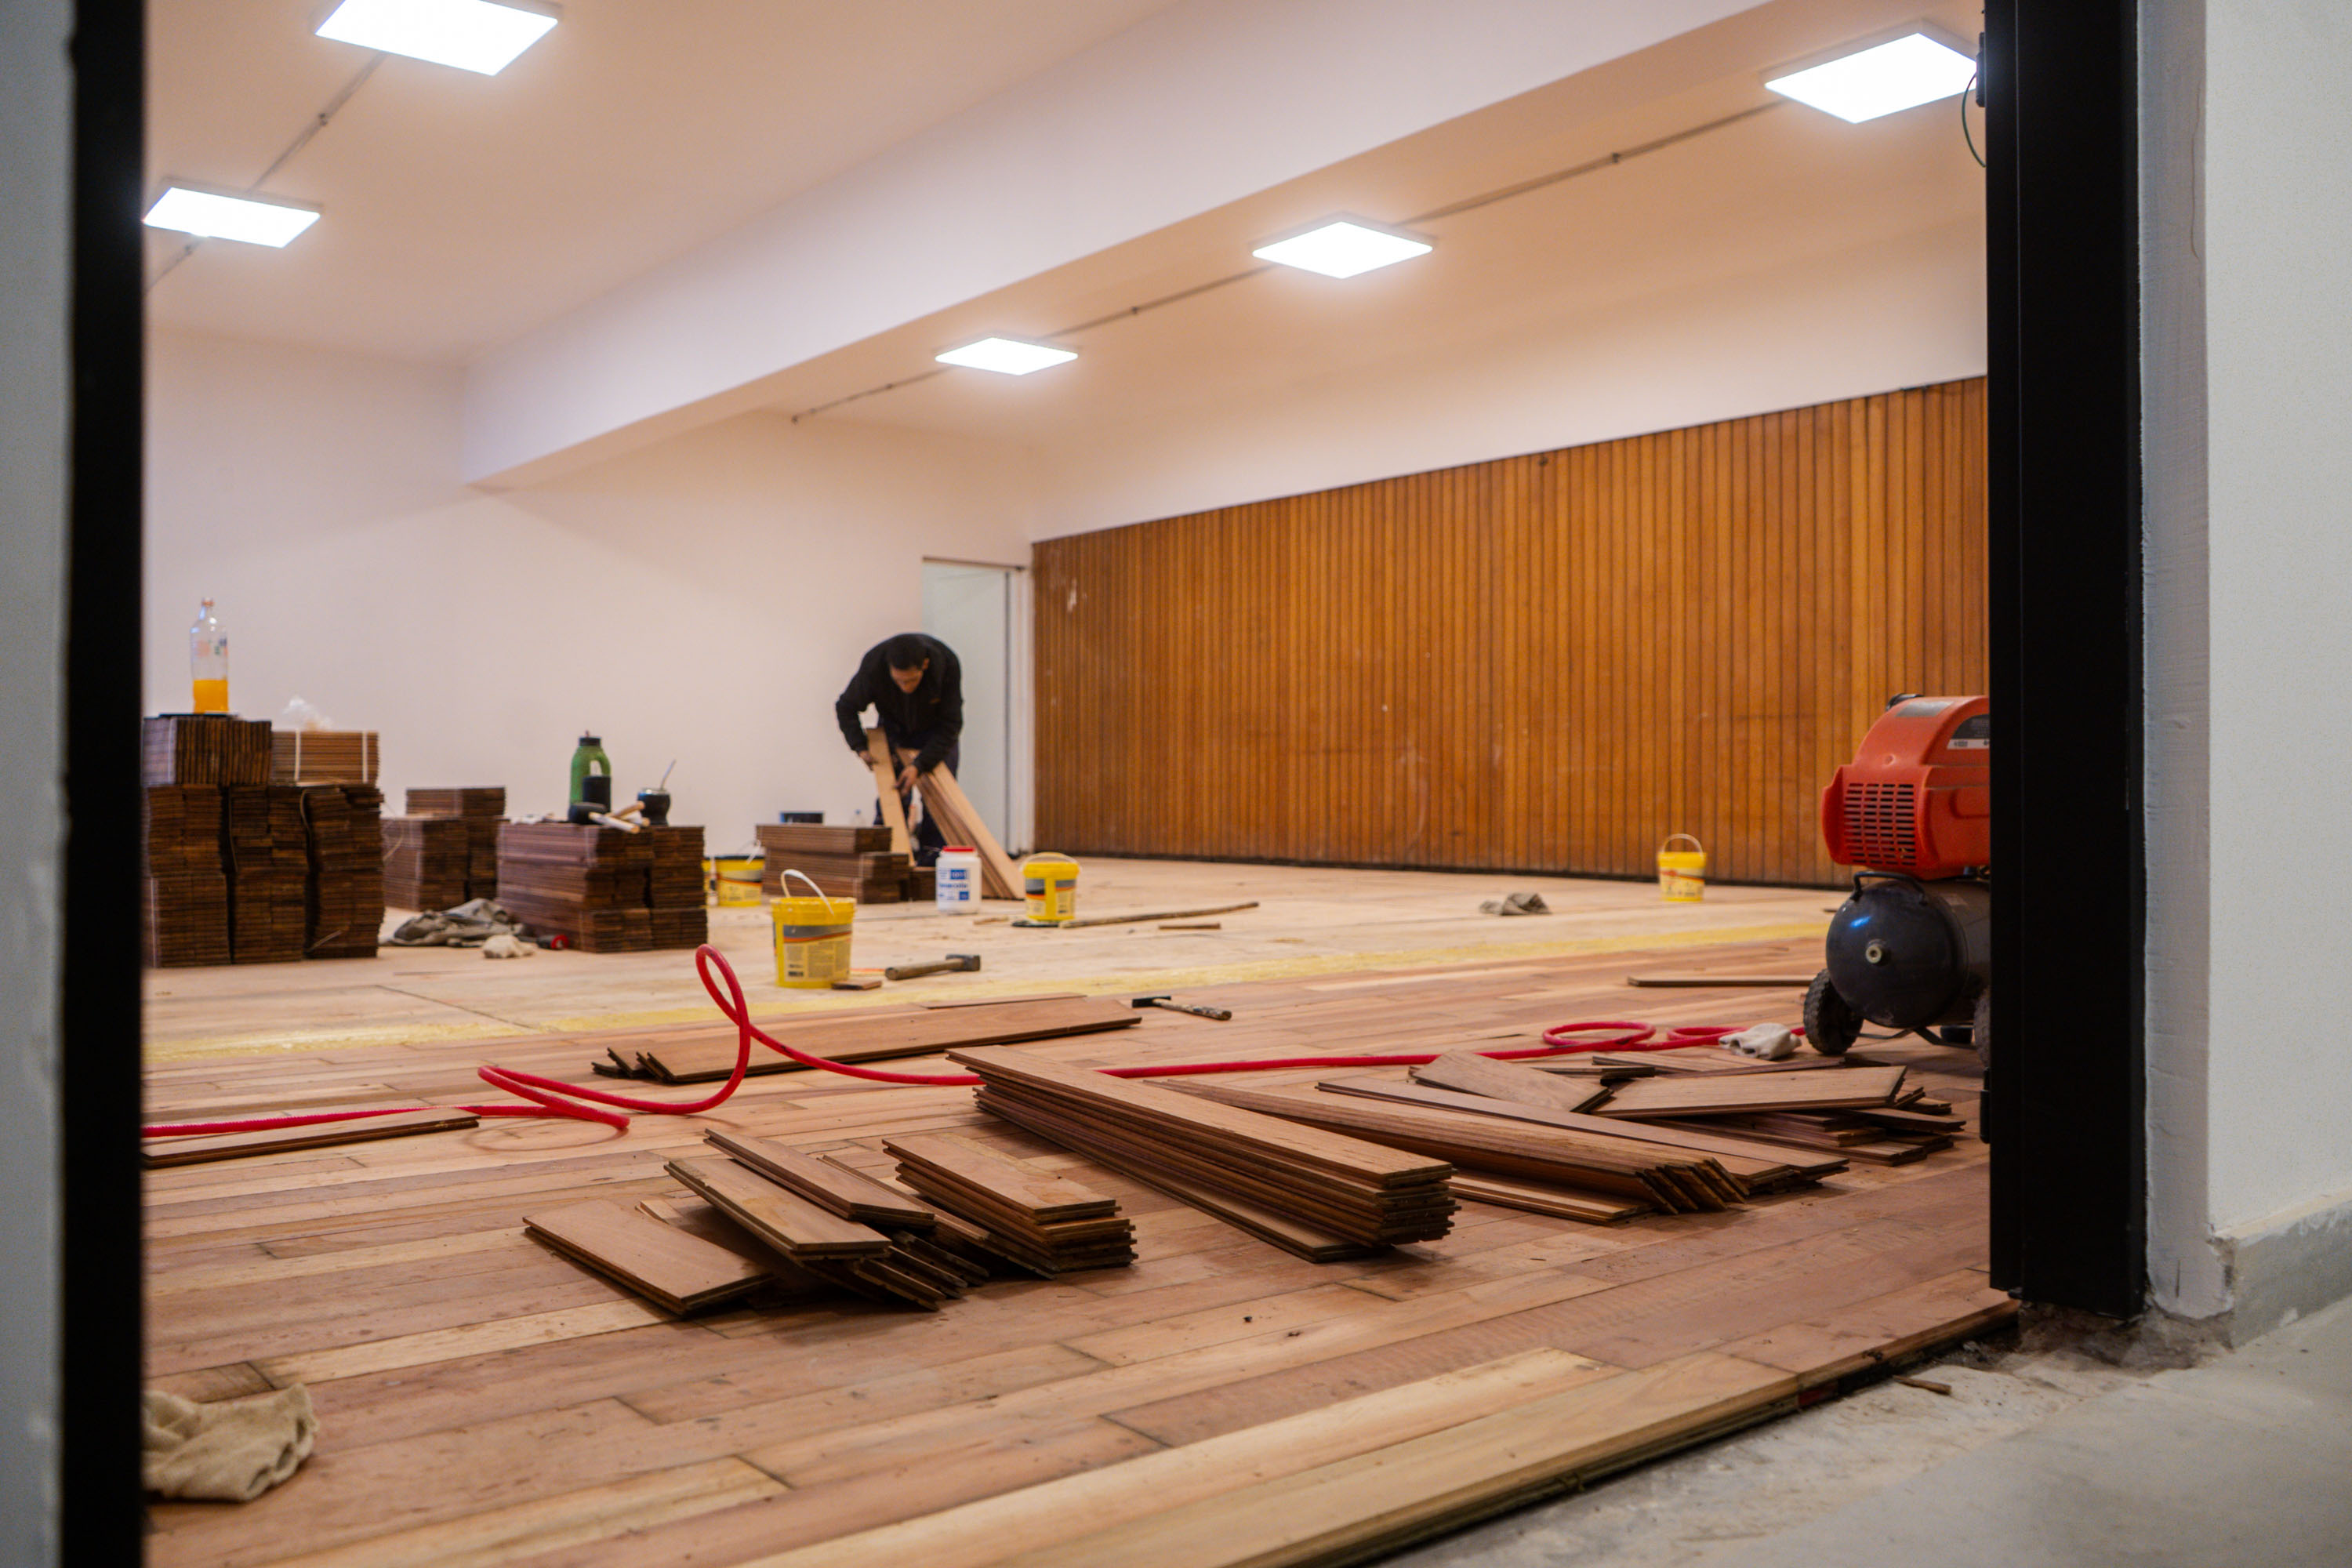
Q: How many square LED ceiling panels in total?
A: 5